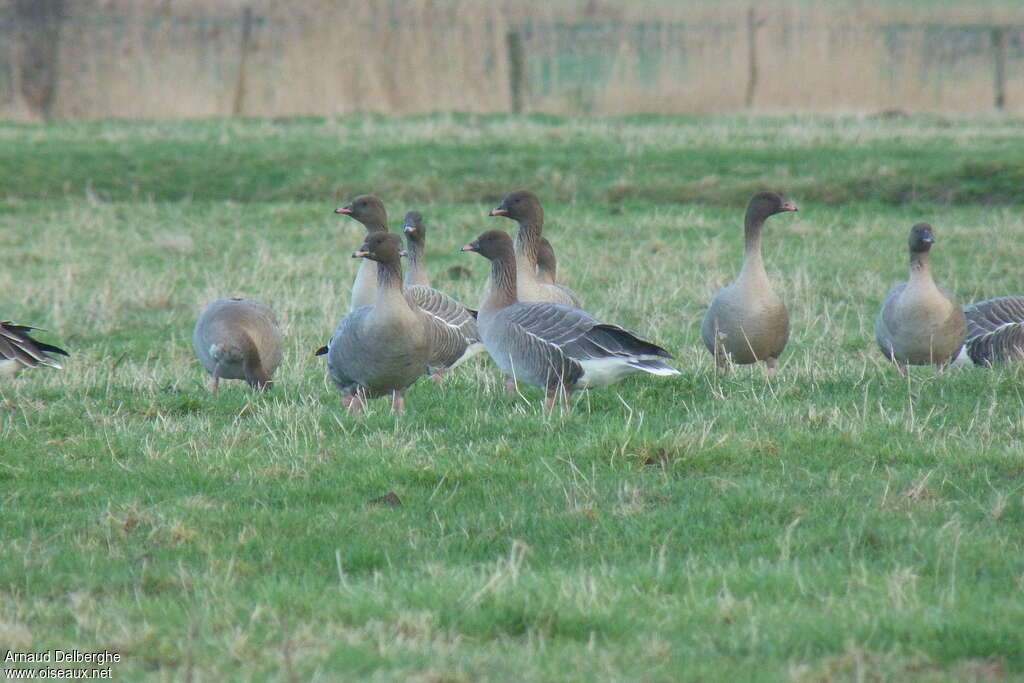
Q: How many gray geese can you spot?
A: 11